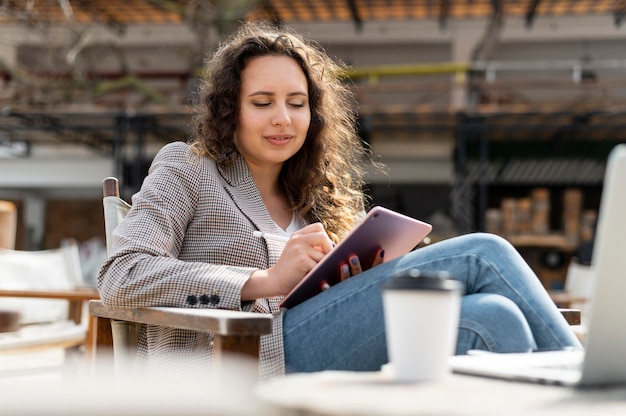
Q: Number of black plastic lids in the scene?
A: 1